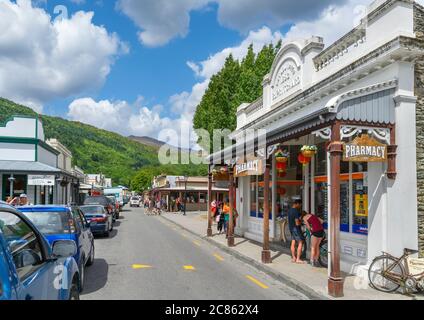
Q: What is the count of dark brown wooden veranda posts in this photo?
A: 4